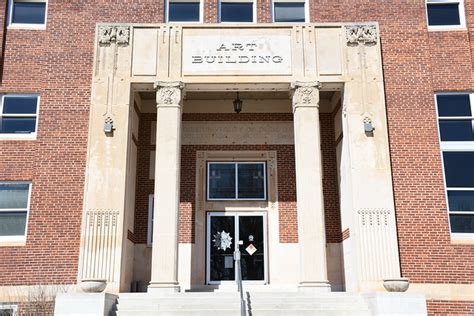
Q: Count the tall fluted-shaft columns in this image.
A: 2